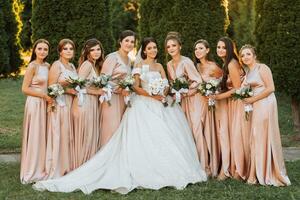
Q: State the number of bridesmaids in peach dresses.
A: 8